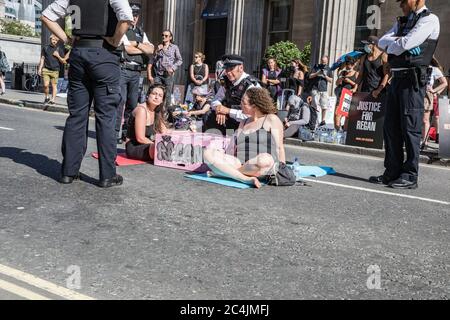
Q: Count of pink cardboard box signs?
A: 1